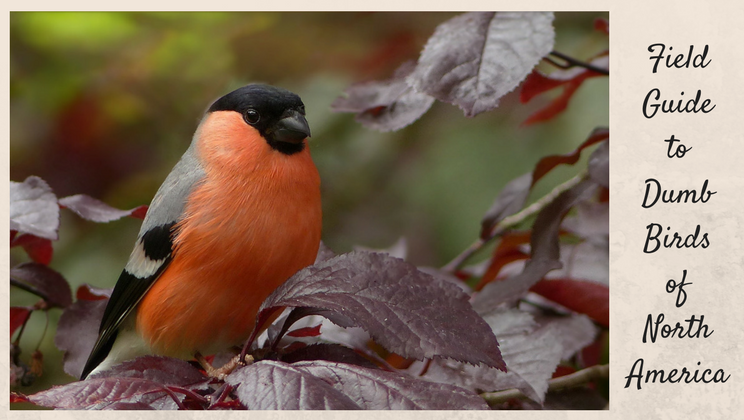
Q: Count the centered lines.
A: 8